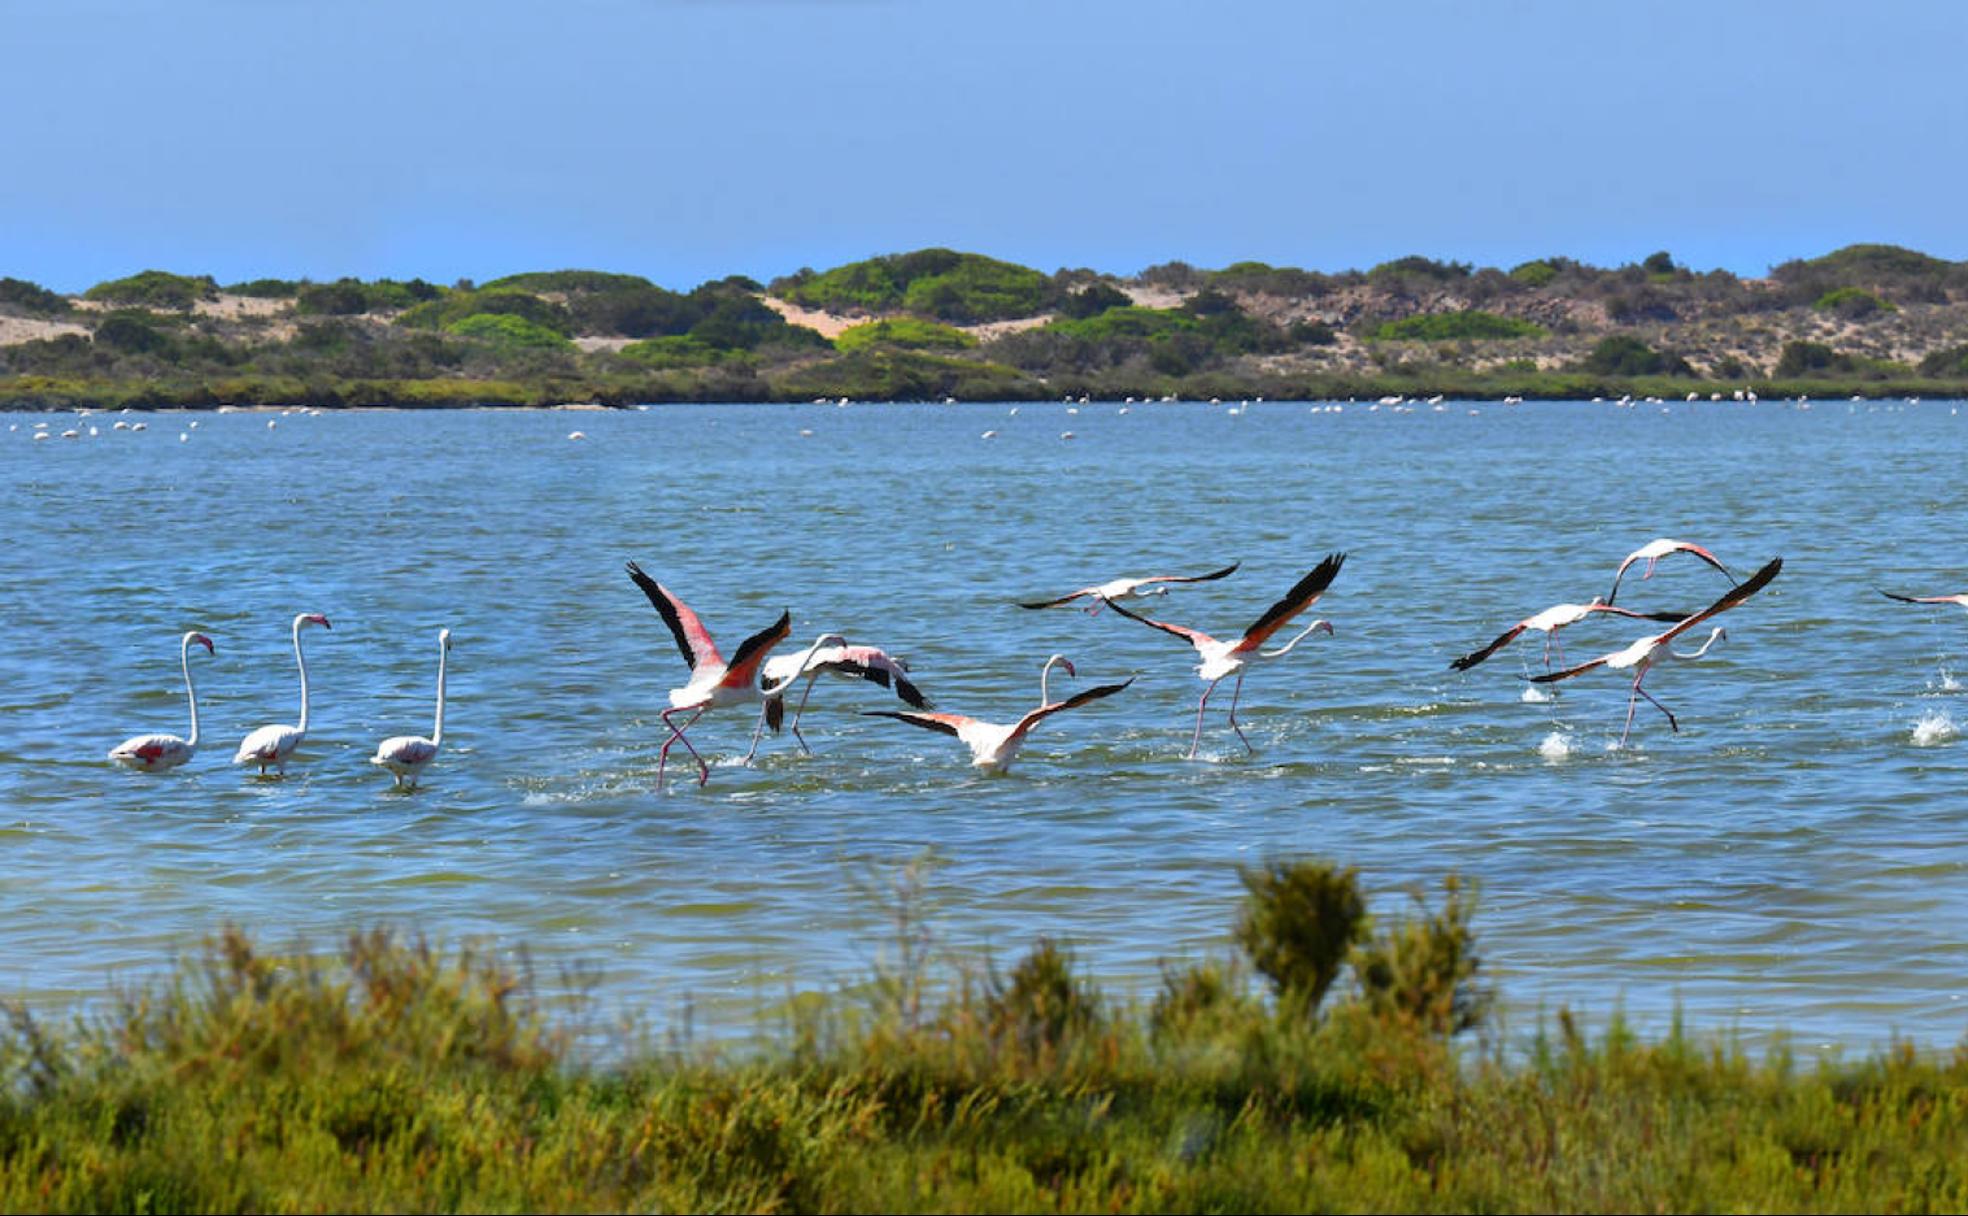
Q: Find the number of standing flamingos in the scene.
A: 3